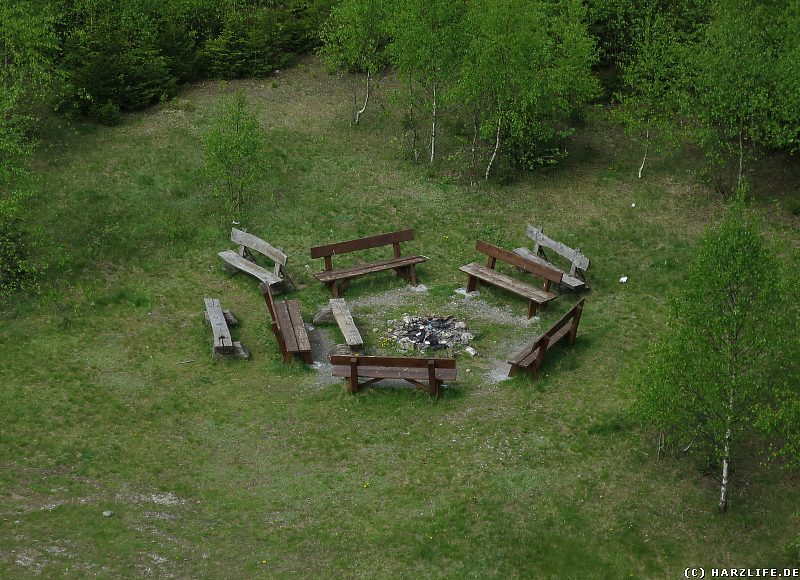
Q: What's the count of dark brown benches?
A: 5